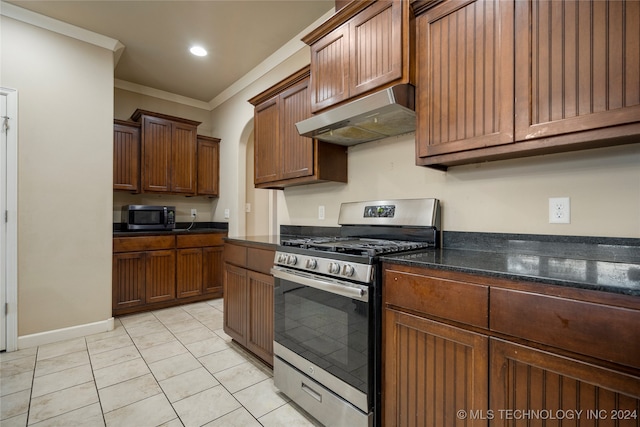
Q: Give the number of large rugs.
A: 0